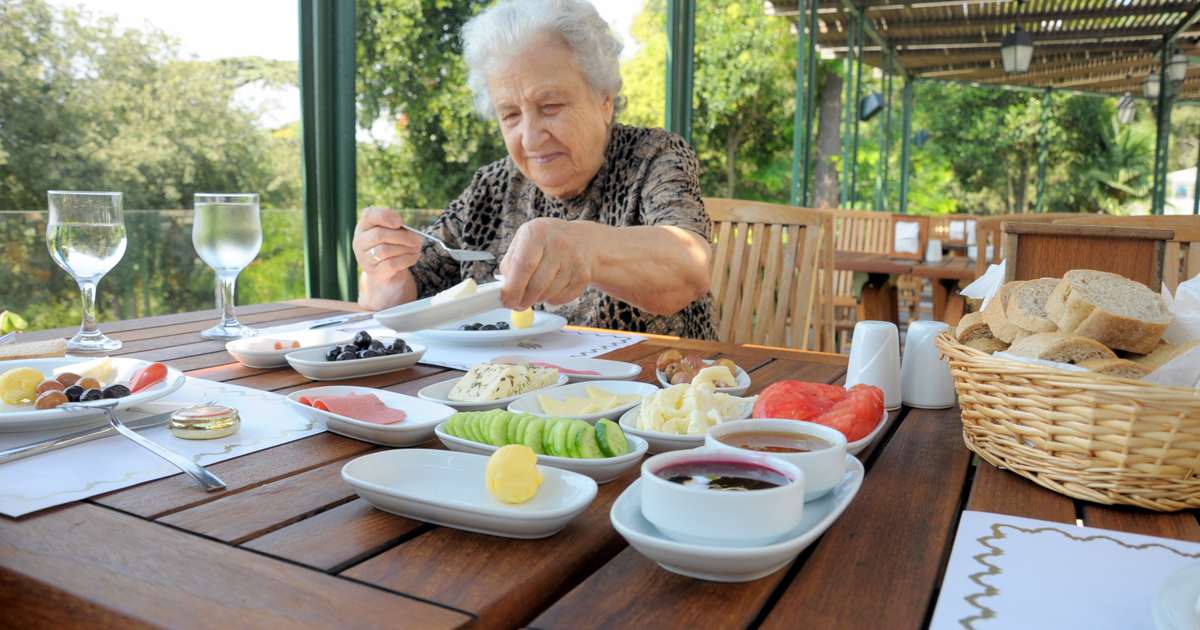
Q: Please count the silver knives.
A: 2